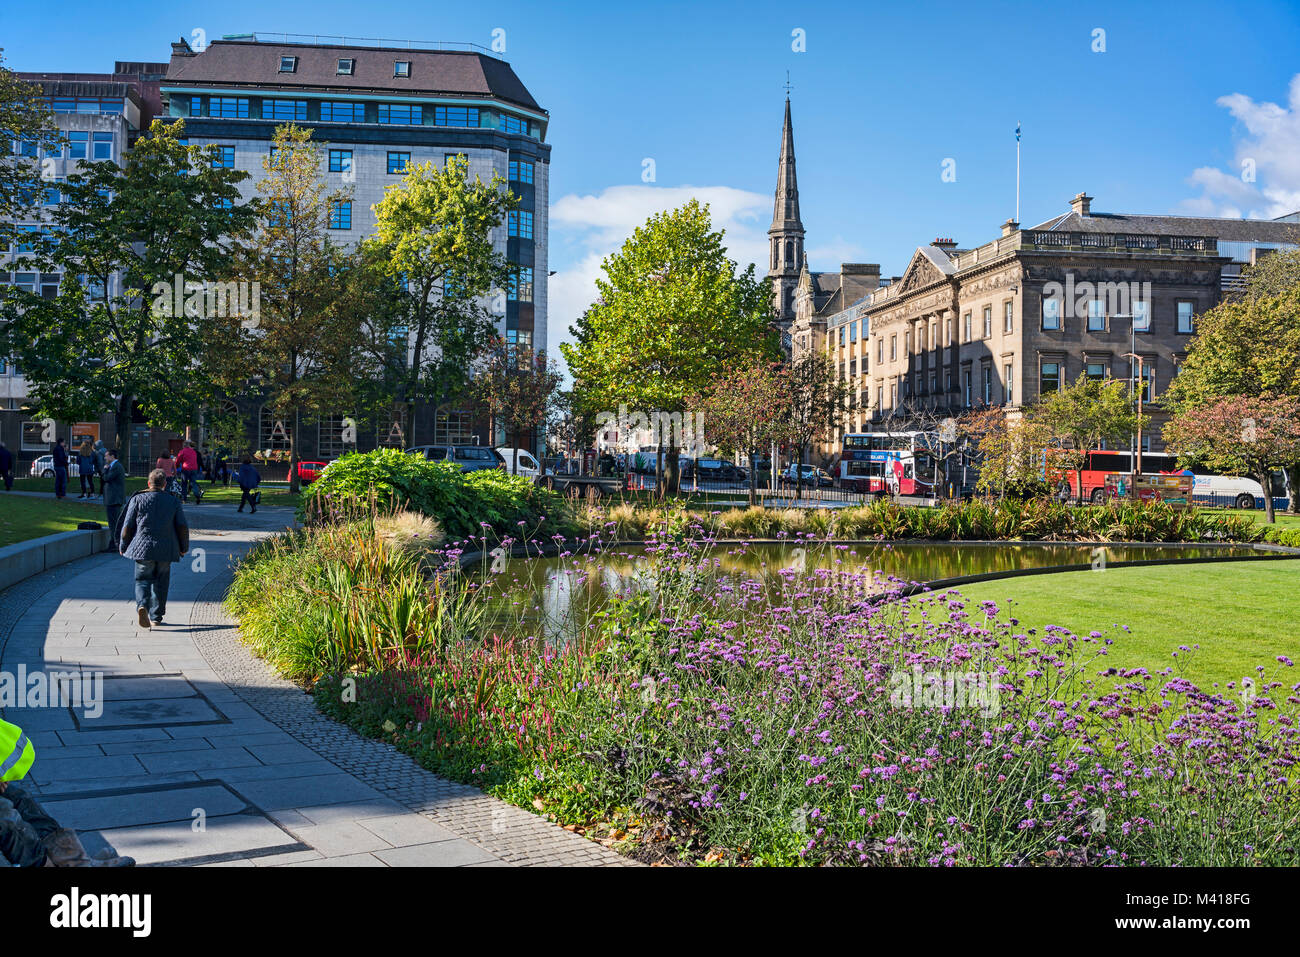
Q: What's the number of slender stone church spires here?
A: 1